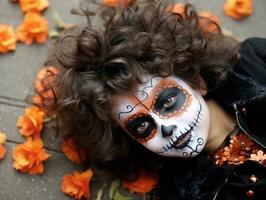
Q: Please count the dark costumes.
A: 1